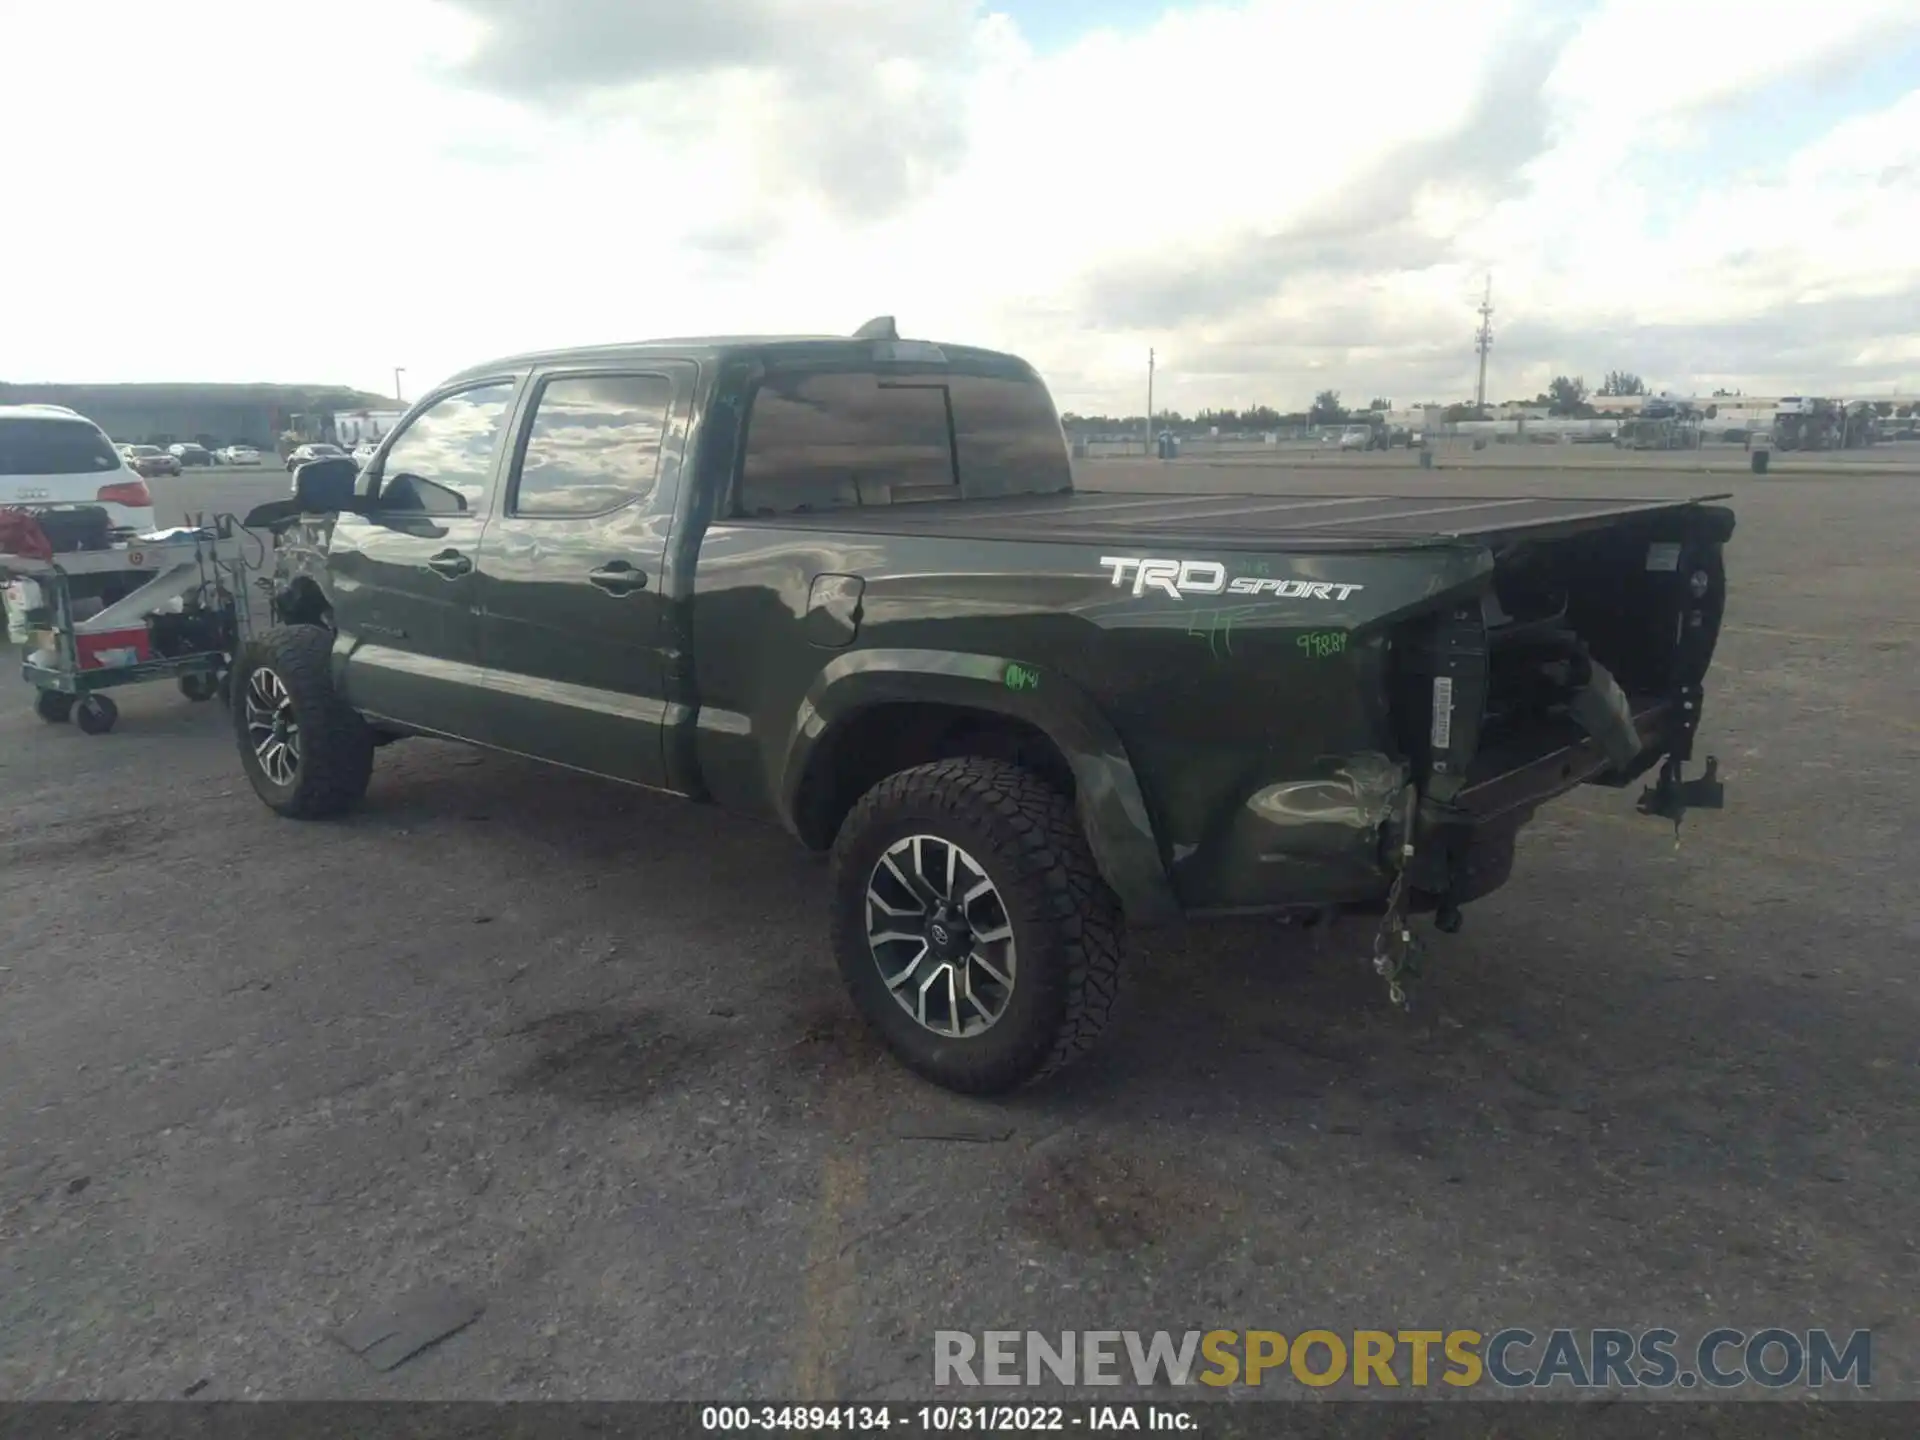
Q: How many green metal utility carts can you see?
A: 1